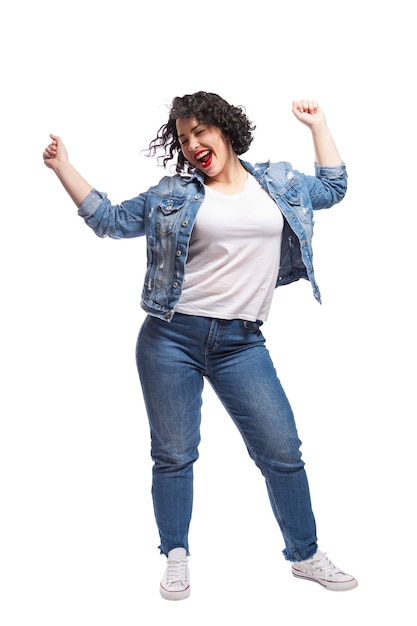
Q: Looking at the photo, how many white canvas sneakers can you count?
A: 2